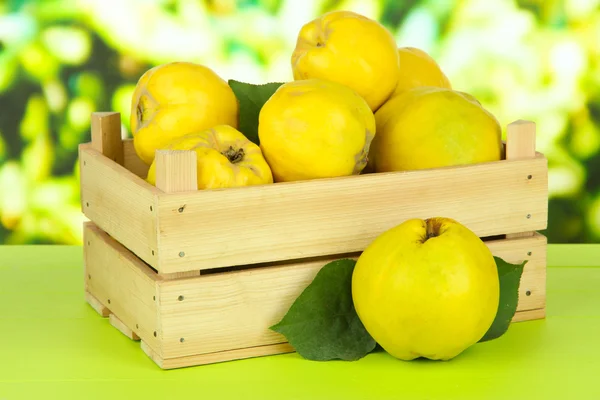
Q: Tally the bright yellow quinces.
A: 7